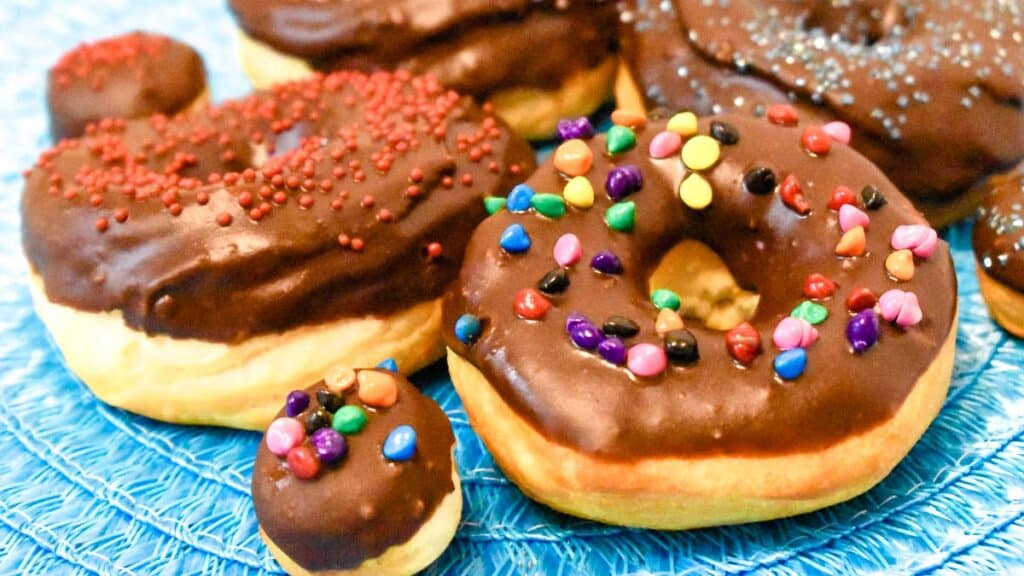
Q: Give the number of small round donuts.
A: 3